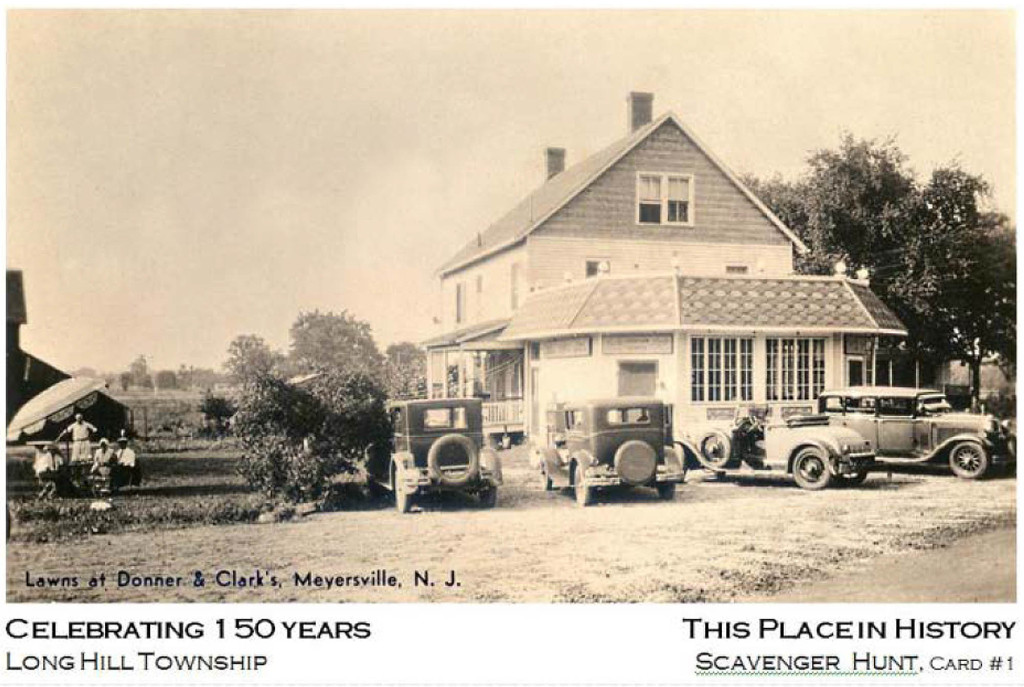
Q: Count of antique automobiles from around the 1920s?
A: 4